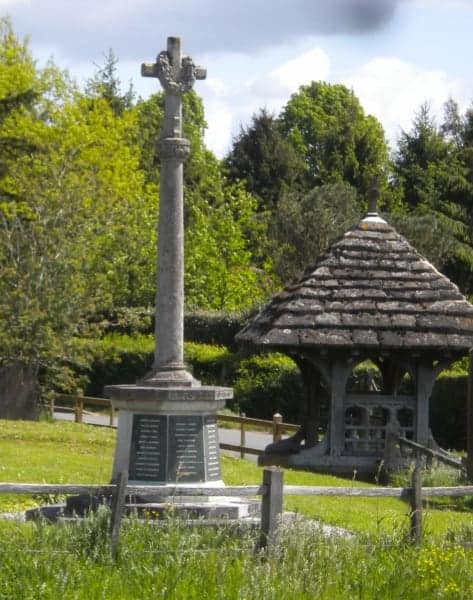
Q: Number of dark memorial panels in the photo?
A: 3